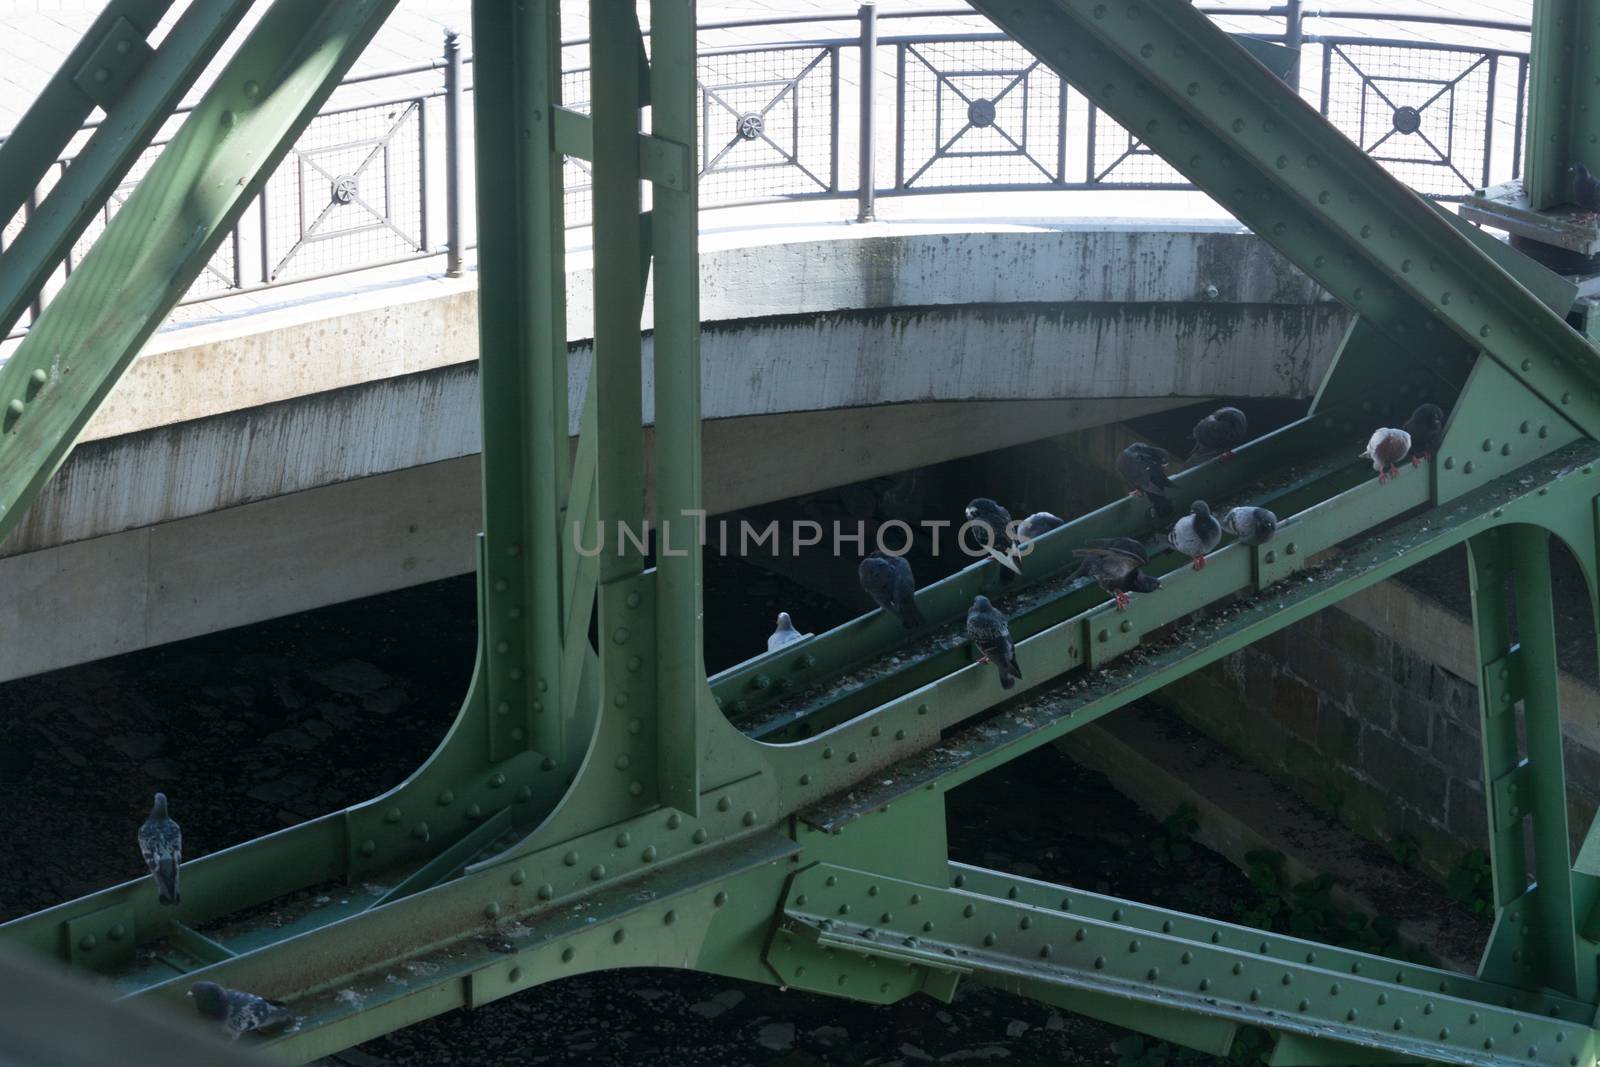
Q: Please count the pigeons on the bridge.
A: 15